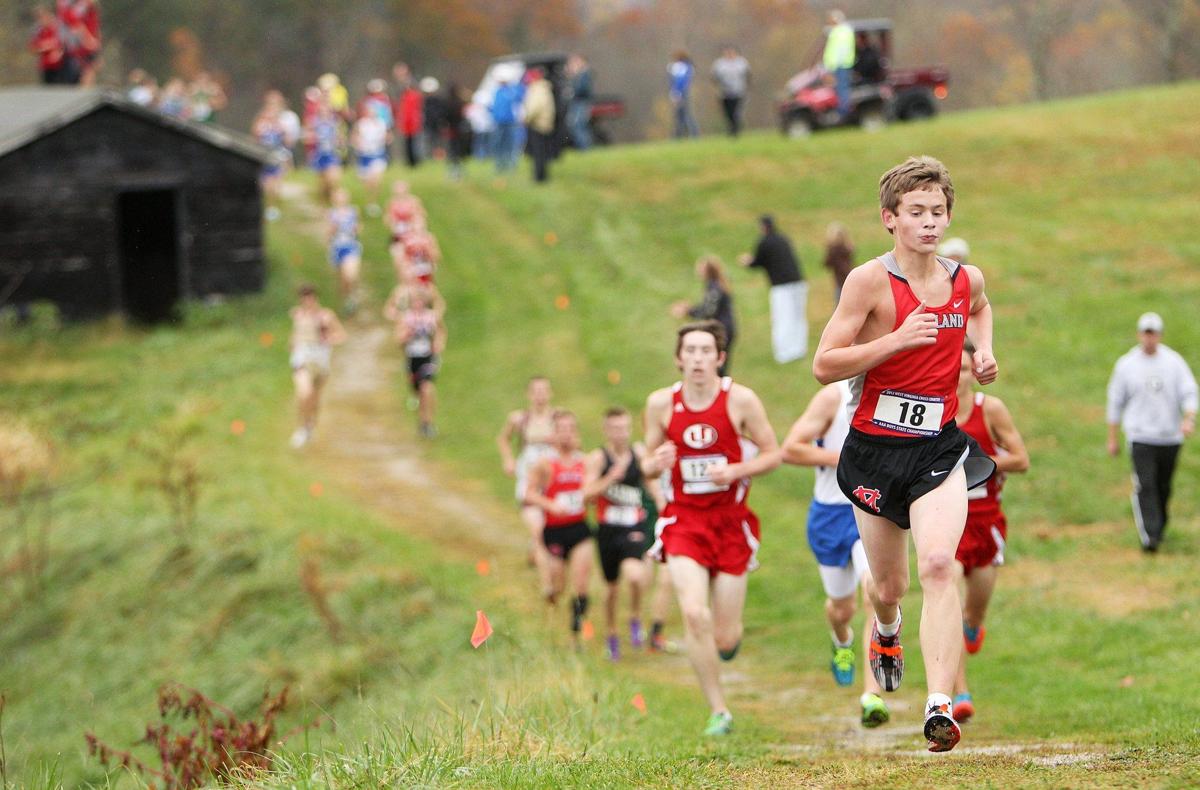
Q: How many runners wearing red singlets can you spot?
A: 6